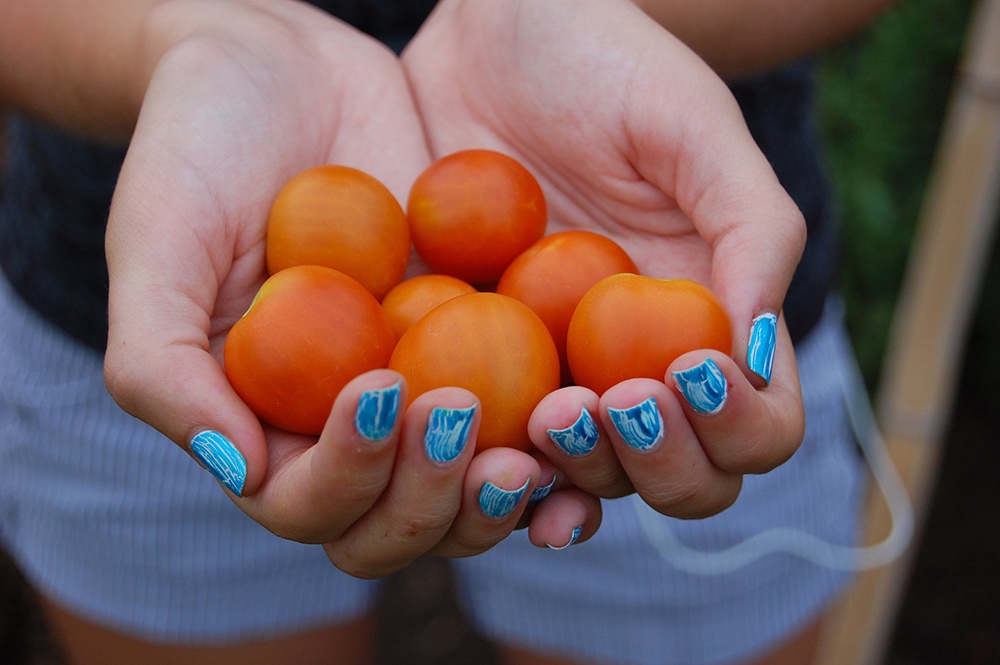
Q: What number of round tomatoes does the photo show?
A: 7